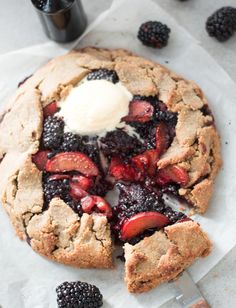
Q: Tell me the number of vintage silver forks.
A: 0